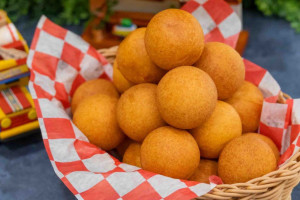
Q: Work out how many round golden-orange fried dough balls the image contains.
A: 15